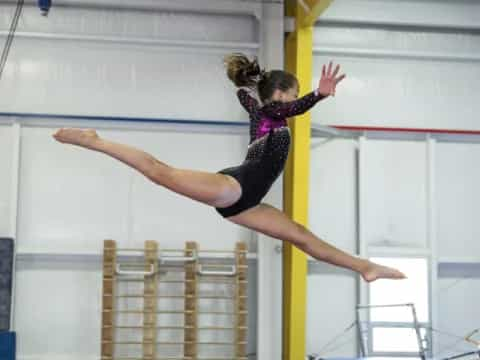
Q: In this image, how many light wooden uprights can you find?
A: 4